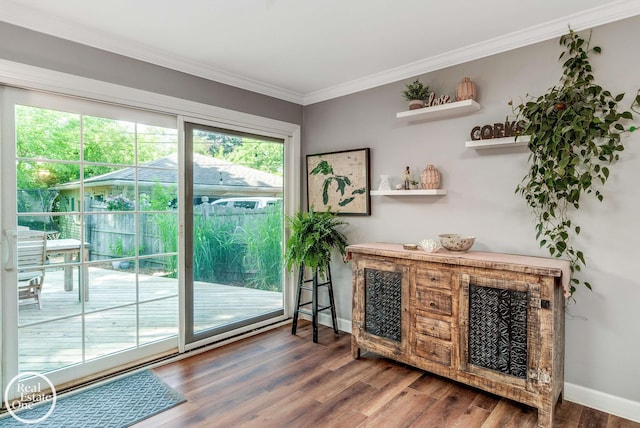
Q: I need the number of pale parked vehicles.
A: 1